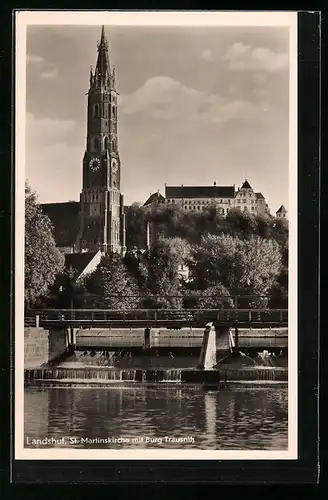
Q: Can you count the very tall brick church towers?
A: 1